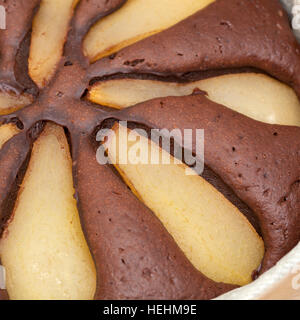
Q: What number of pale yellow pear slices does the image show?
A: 7